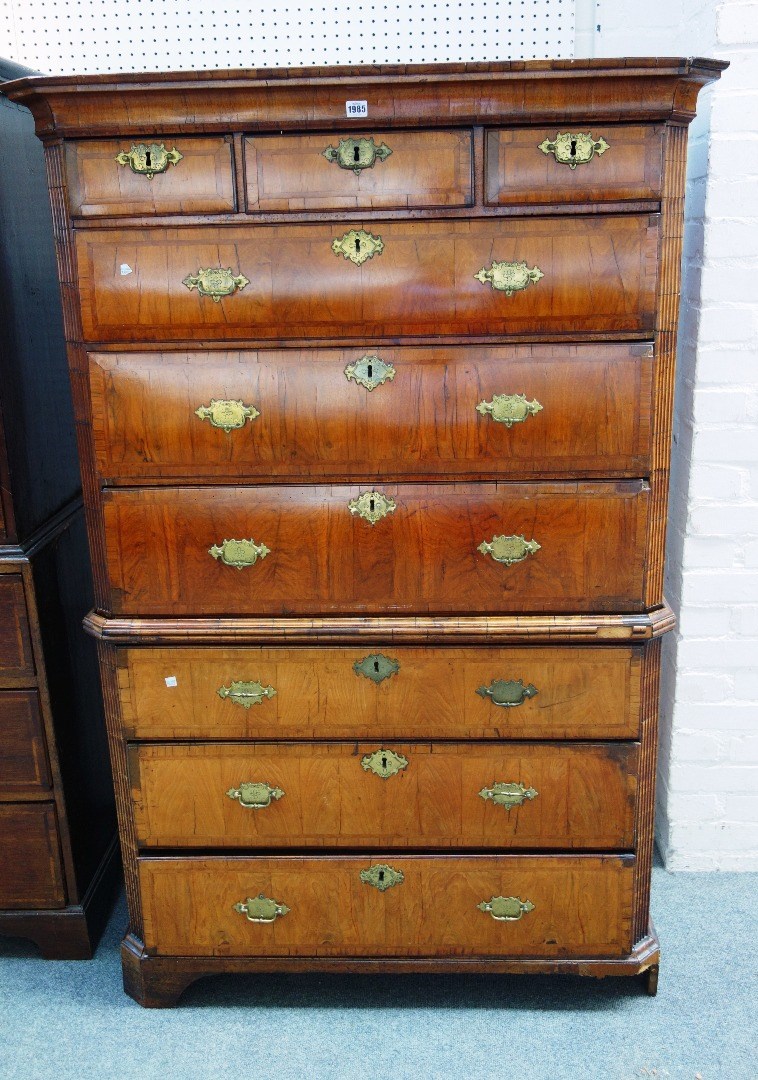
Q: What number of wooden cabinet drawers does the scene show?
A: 12